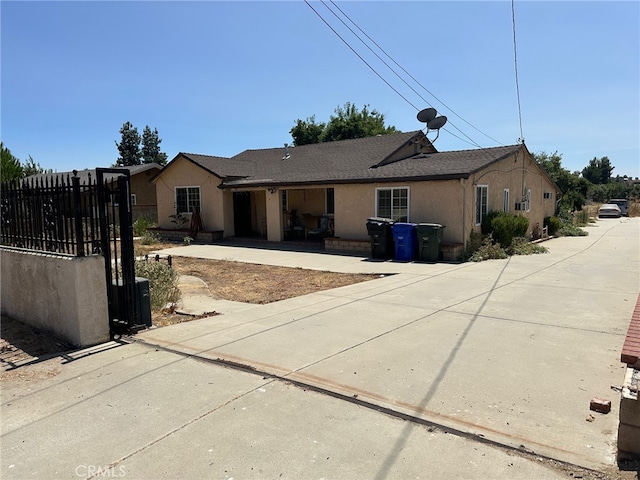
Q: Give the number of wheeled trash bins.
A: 3